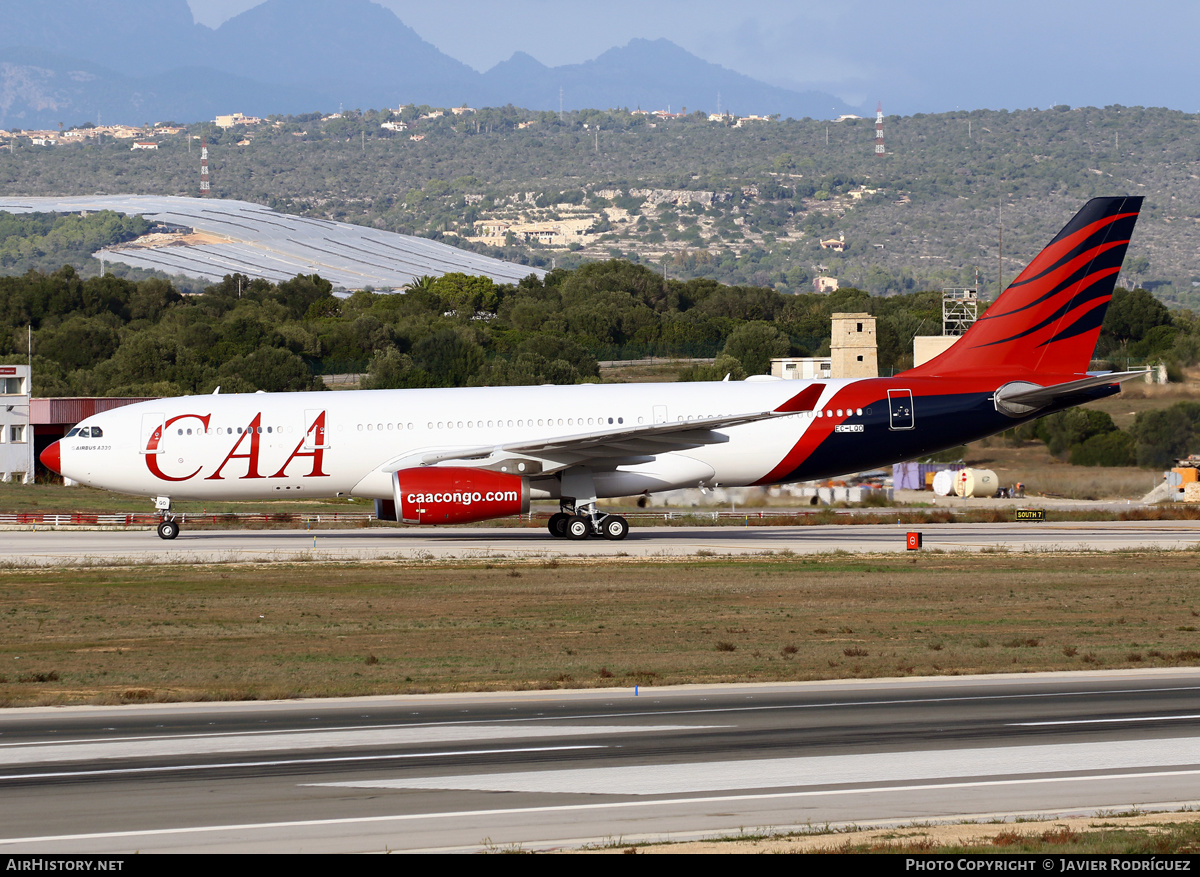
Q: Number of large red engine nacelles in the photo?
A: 1